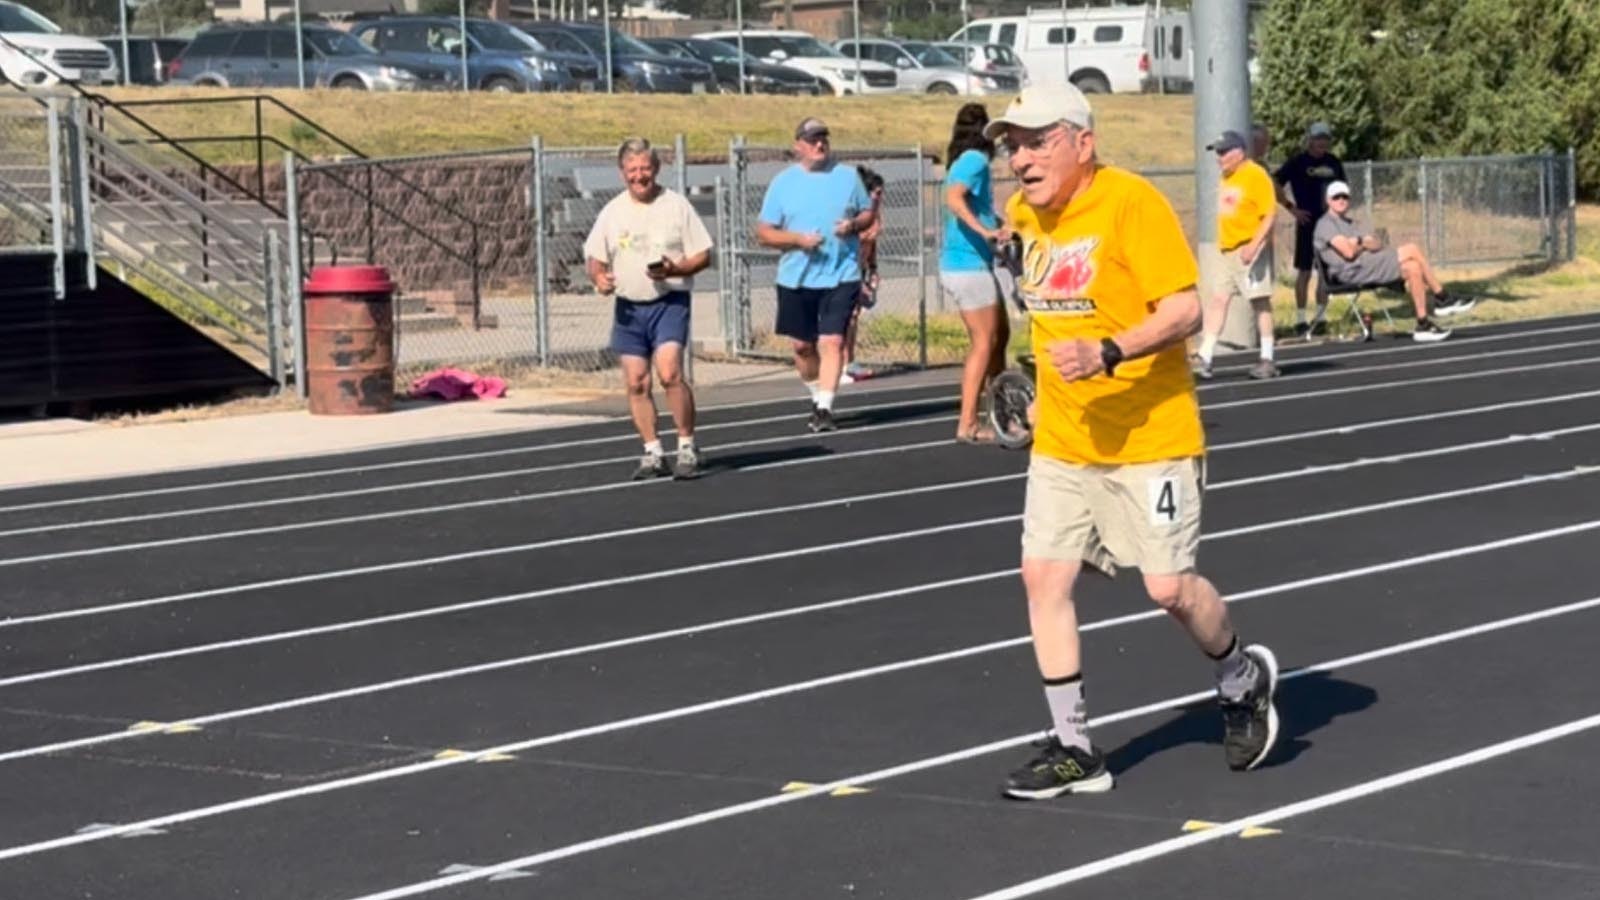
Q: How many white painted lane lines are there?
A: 9